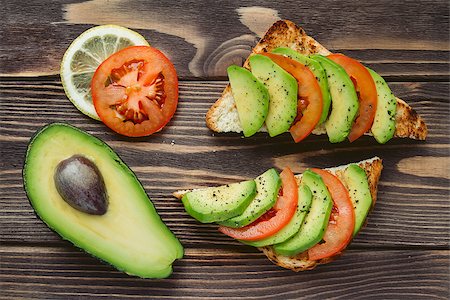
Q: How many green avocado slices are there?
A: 10